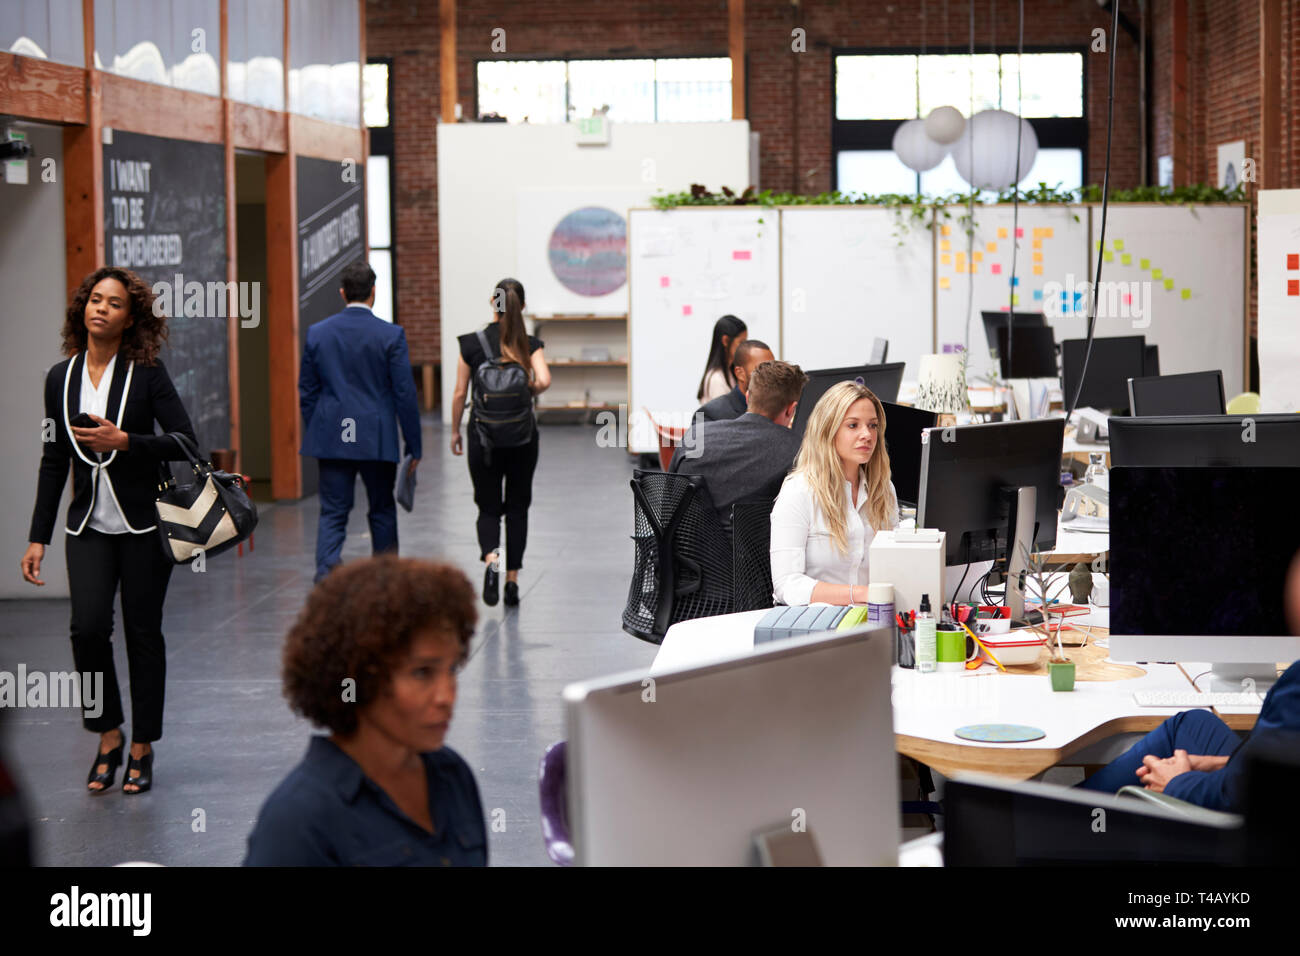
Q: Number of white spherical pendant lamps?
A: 3